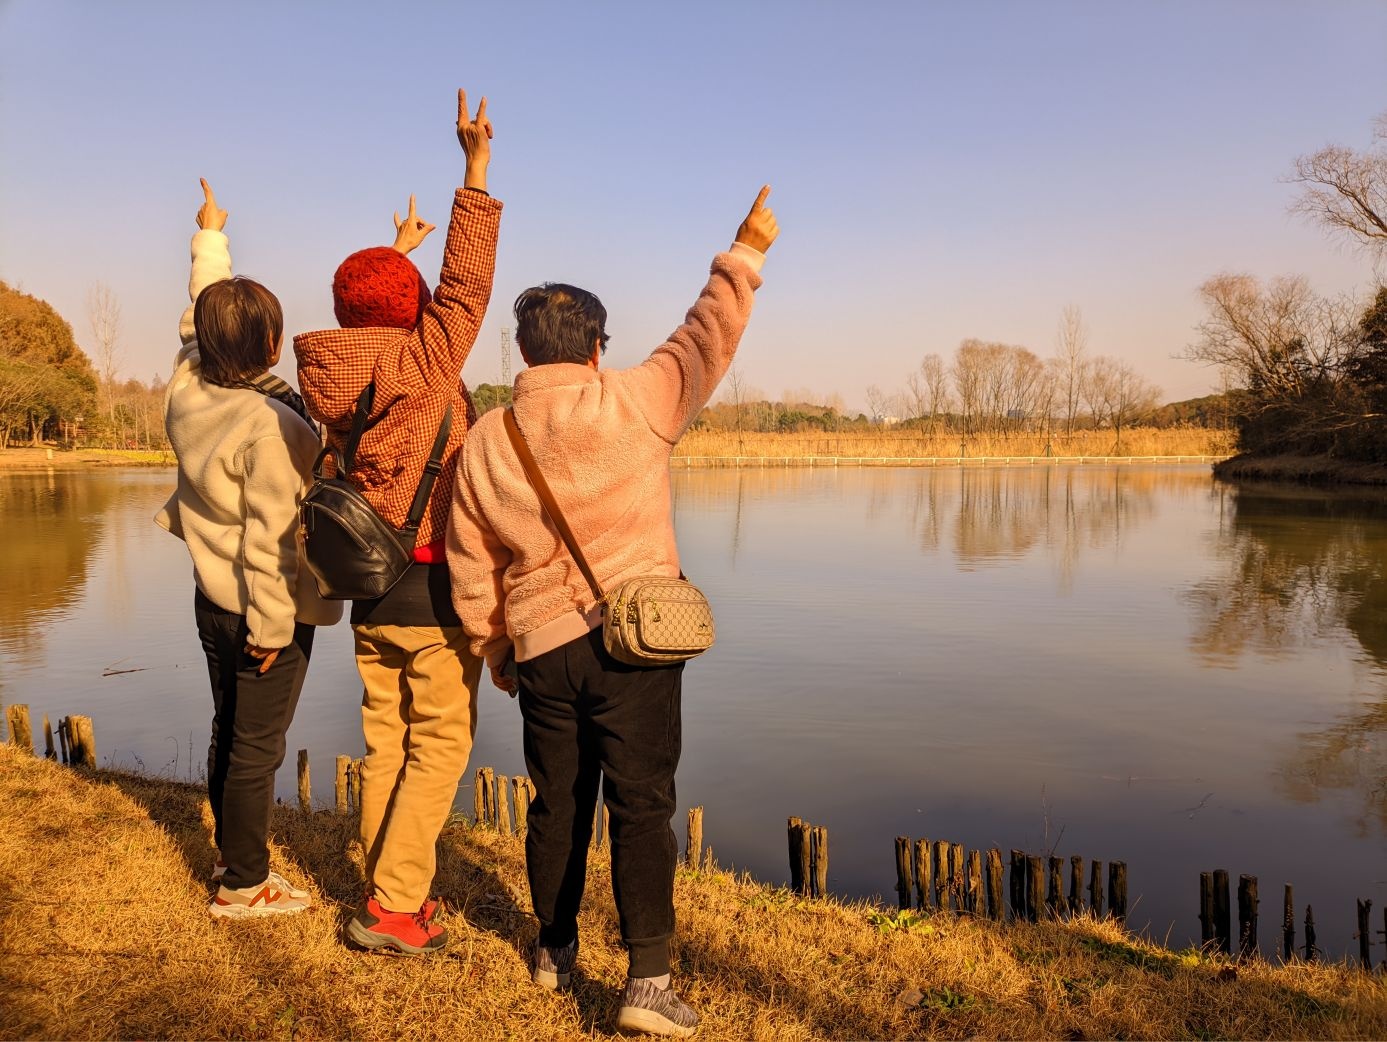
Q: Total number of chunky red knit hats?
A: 1